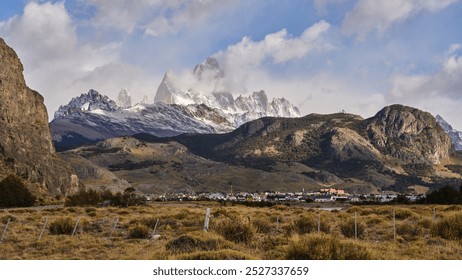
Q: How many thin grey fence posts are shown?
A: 10